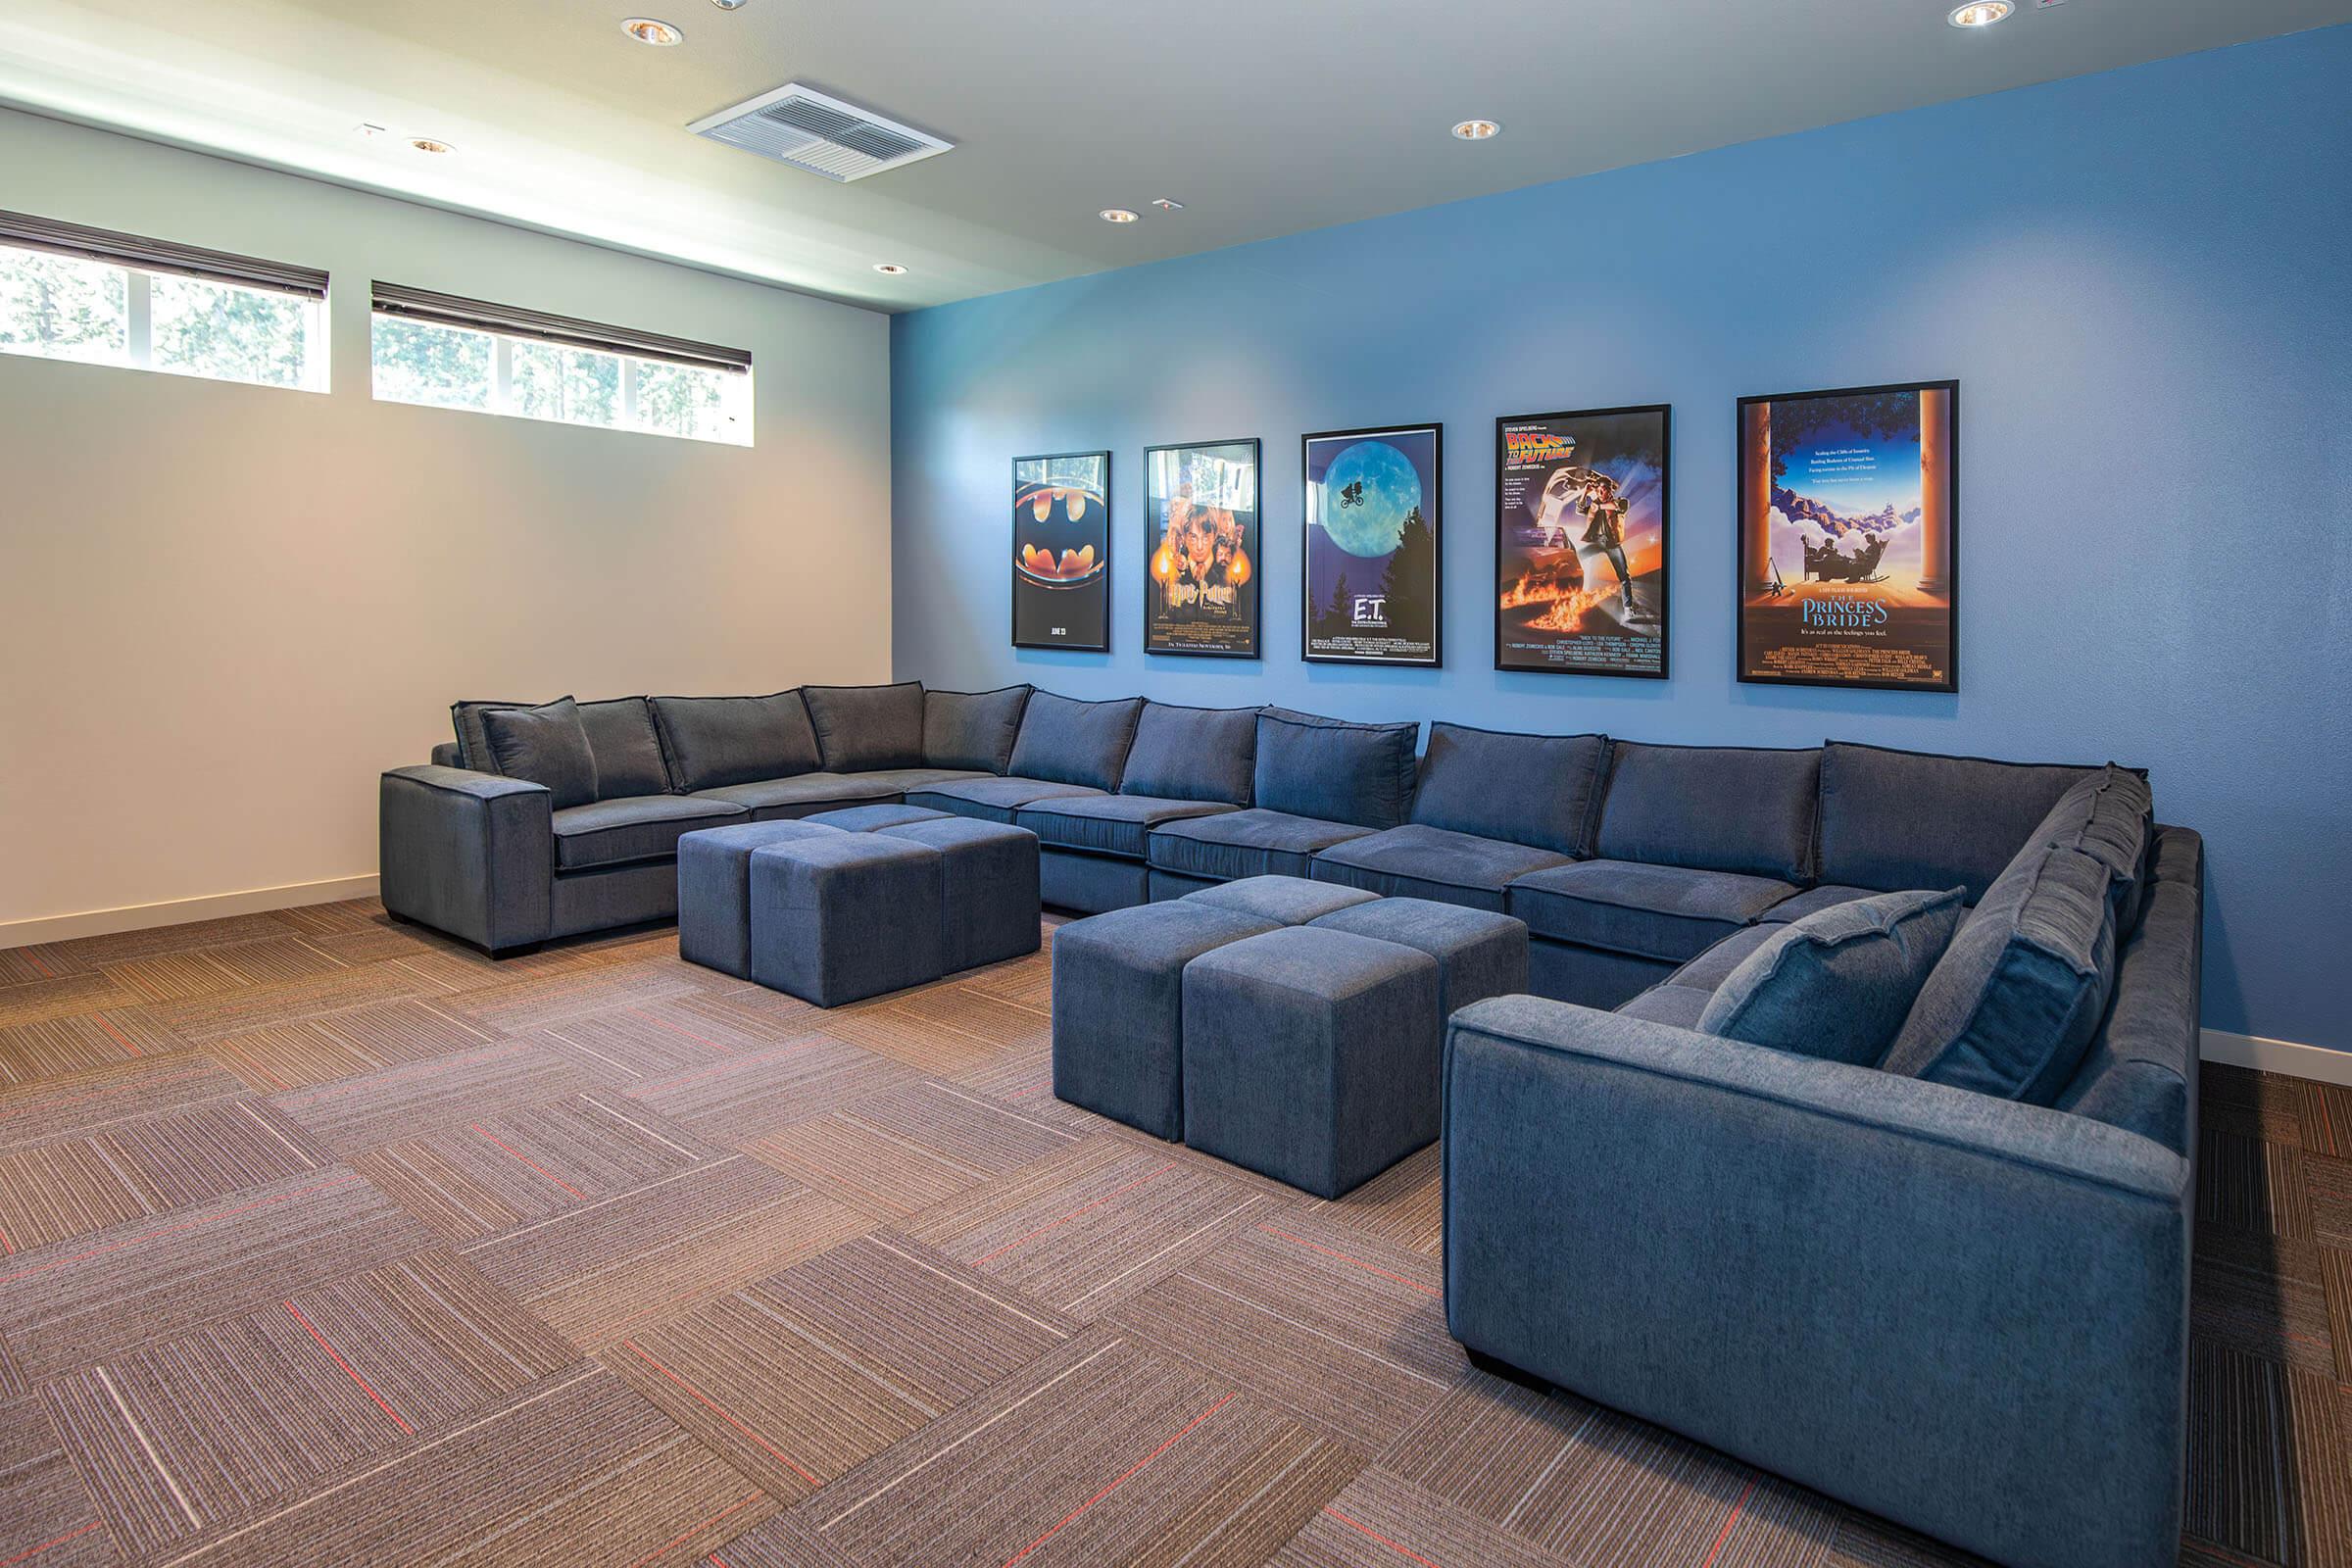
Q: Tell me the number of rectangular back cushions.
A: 12